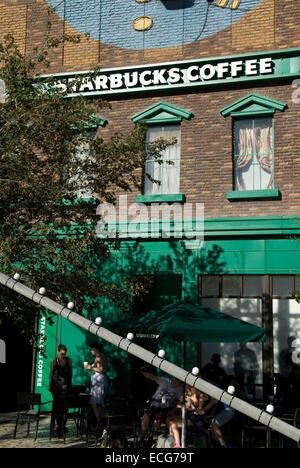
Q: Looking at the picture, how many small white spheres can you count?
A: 9